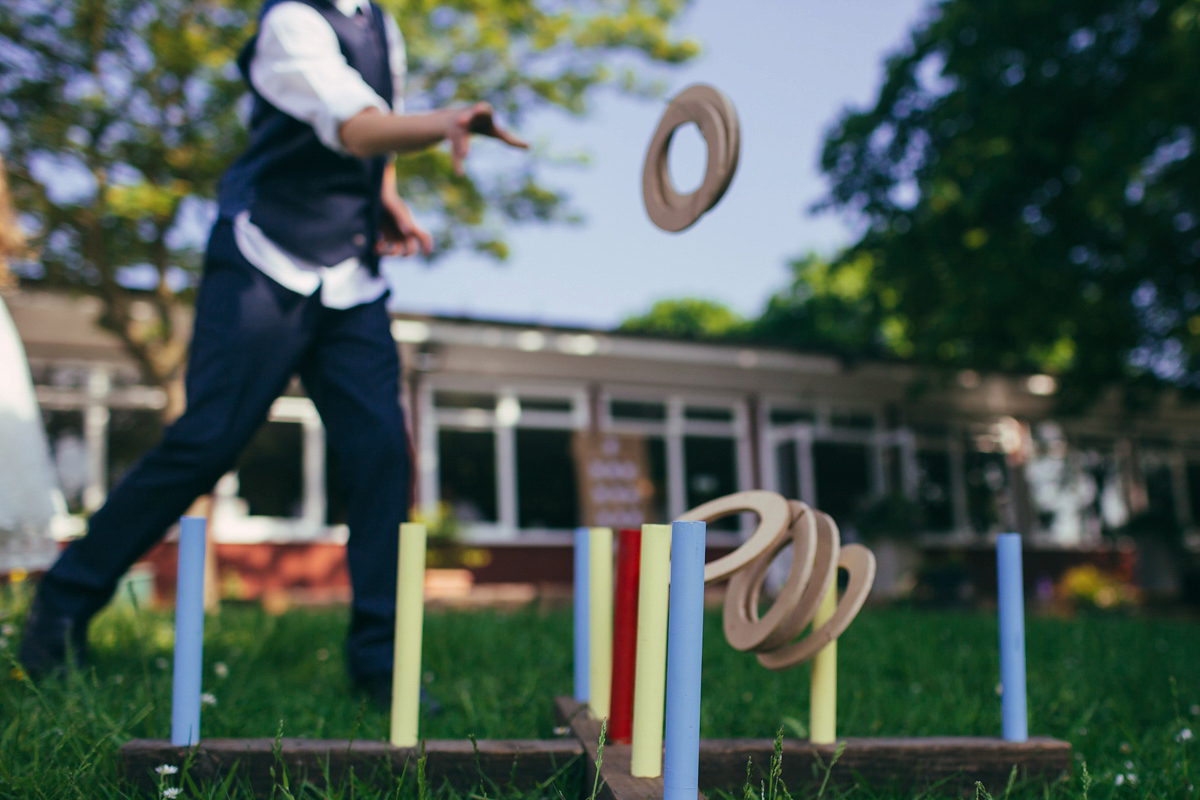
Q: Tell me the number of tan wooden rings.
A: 6